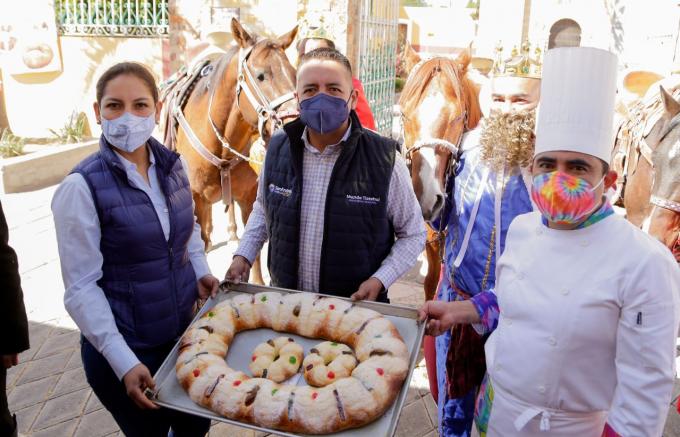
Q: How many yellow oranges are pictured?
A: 0